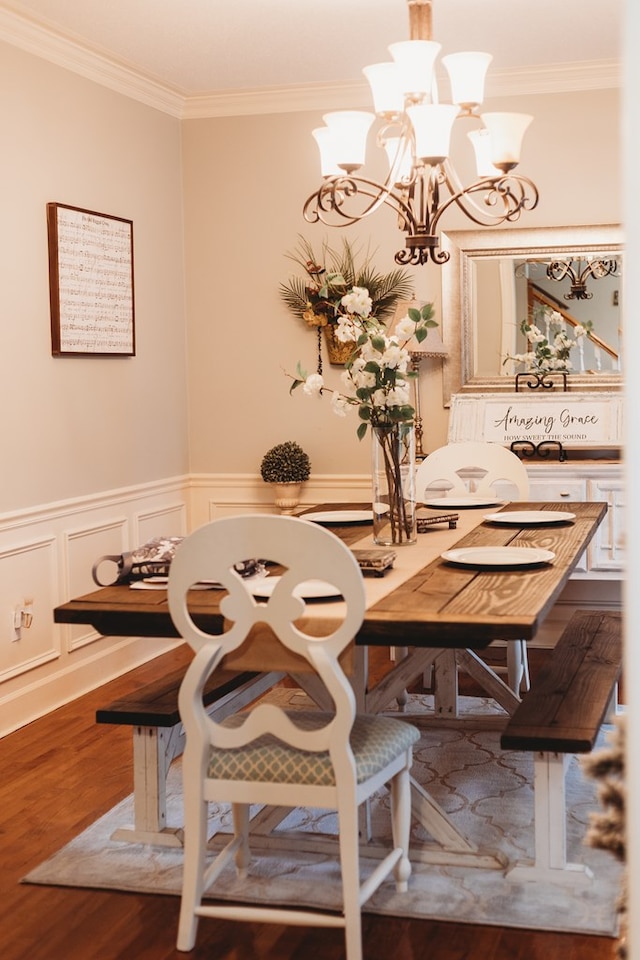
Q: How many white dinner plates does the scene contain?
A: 5